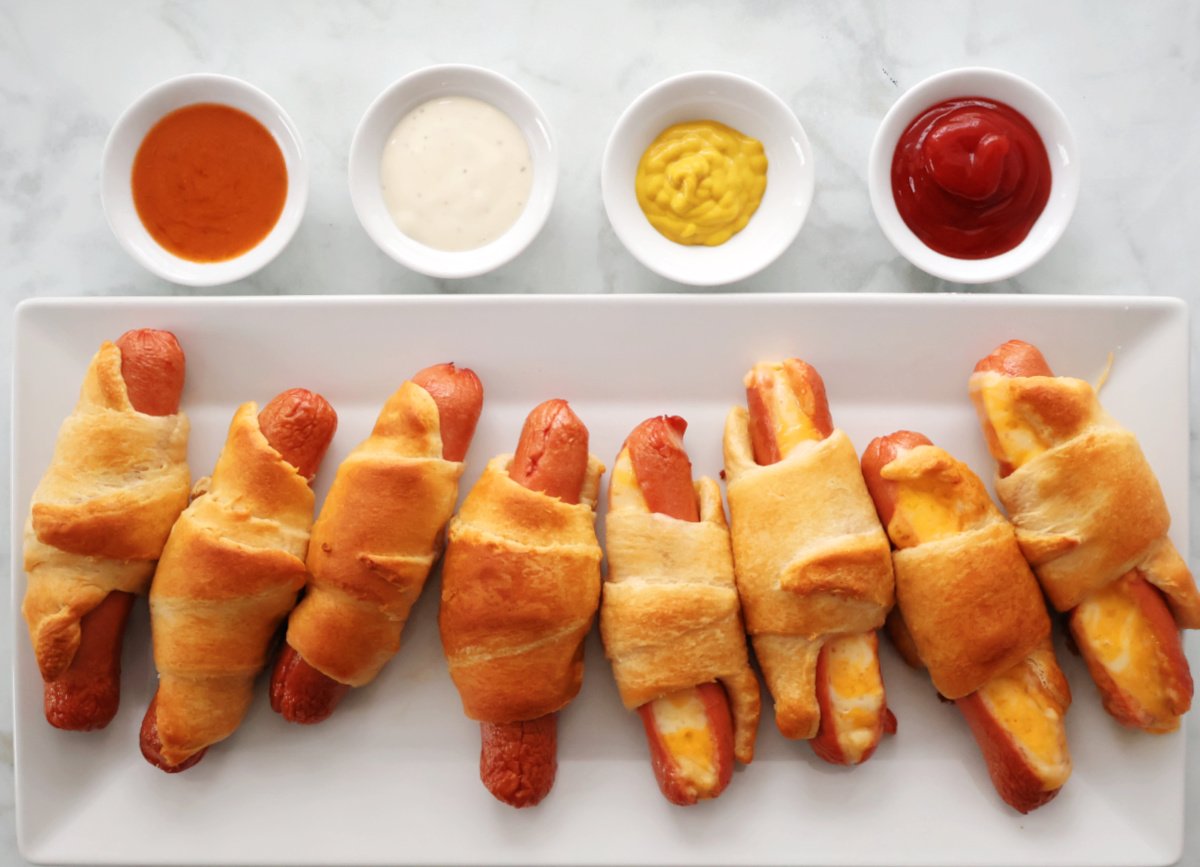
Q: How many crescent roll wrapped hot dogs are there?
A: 8